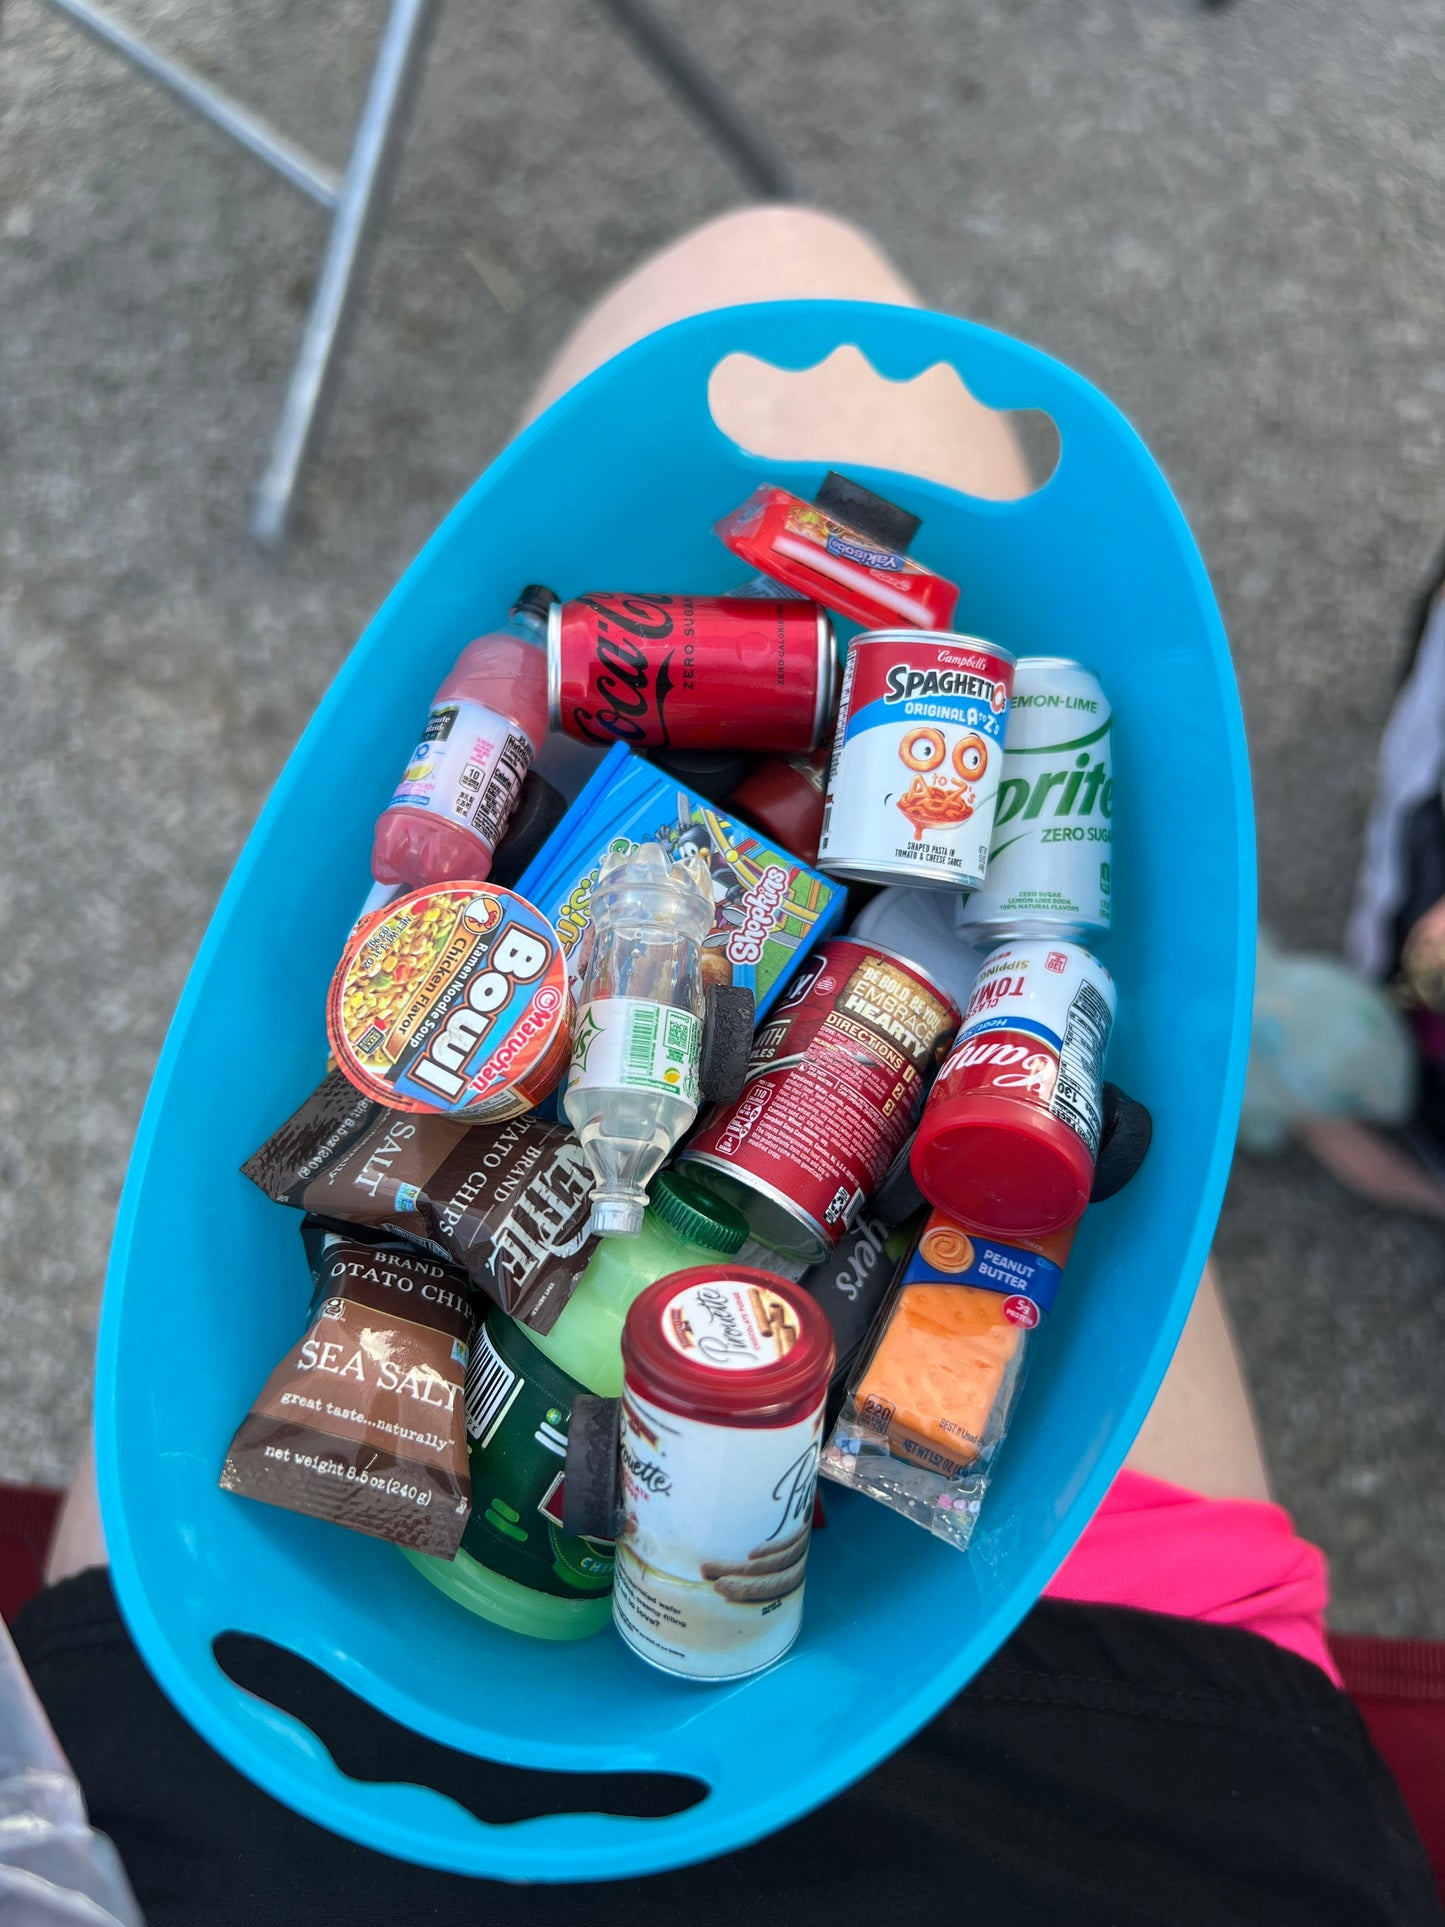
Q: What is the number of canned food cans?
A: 2